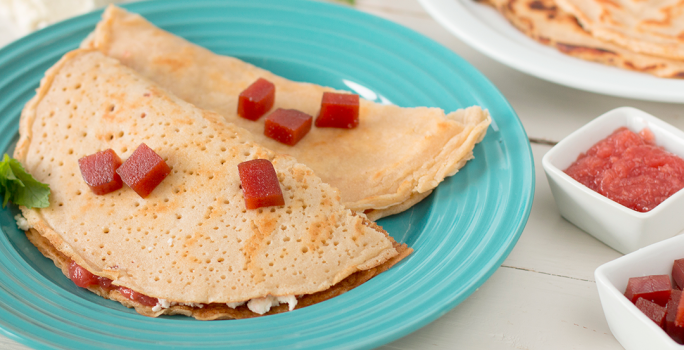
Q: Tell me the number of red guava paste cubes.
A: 11